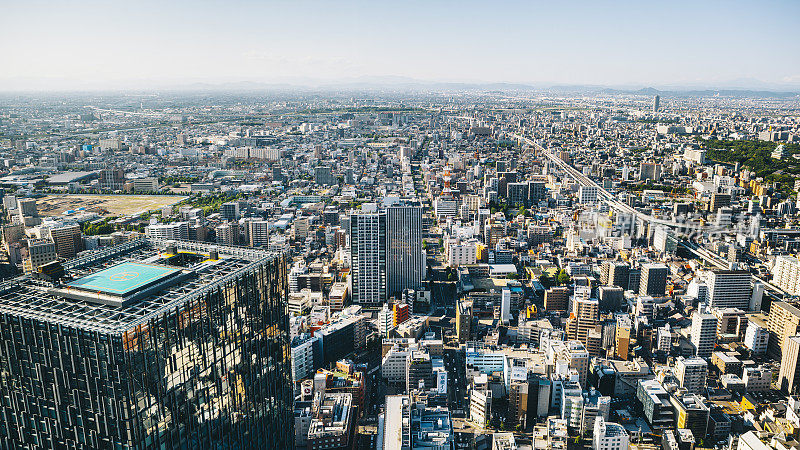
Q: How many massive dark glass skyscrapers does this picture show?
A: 1